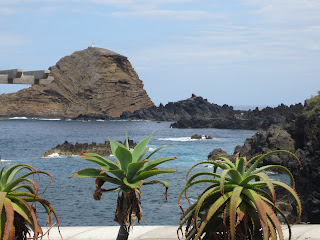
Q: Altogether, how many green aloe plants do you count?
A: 3